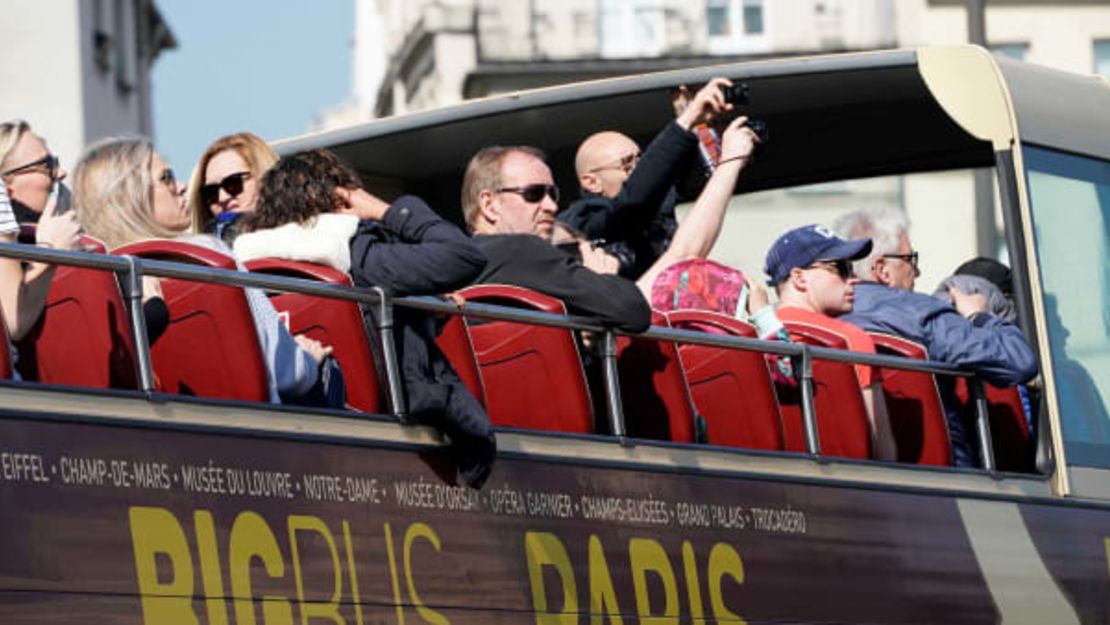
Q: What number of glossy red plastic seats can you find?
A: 11